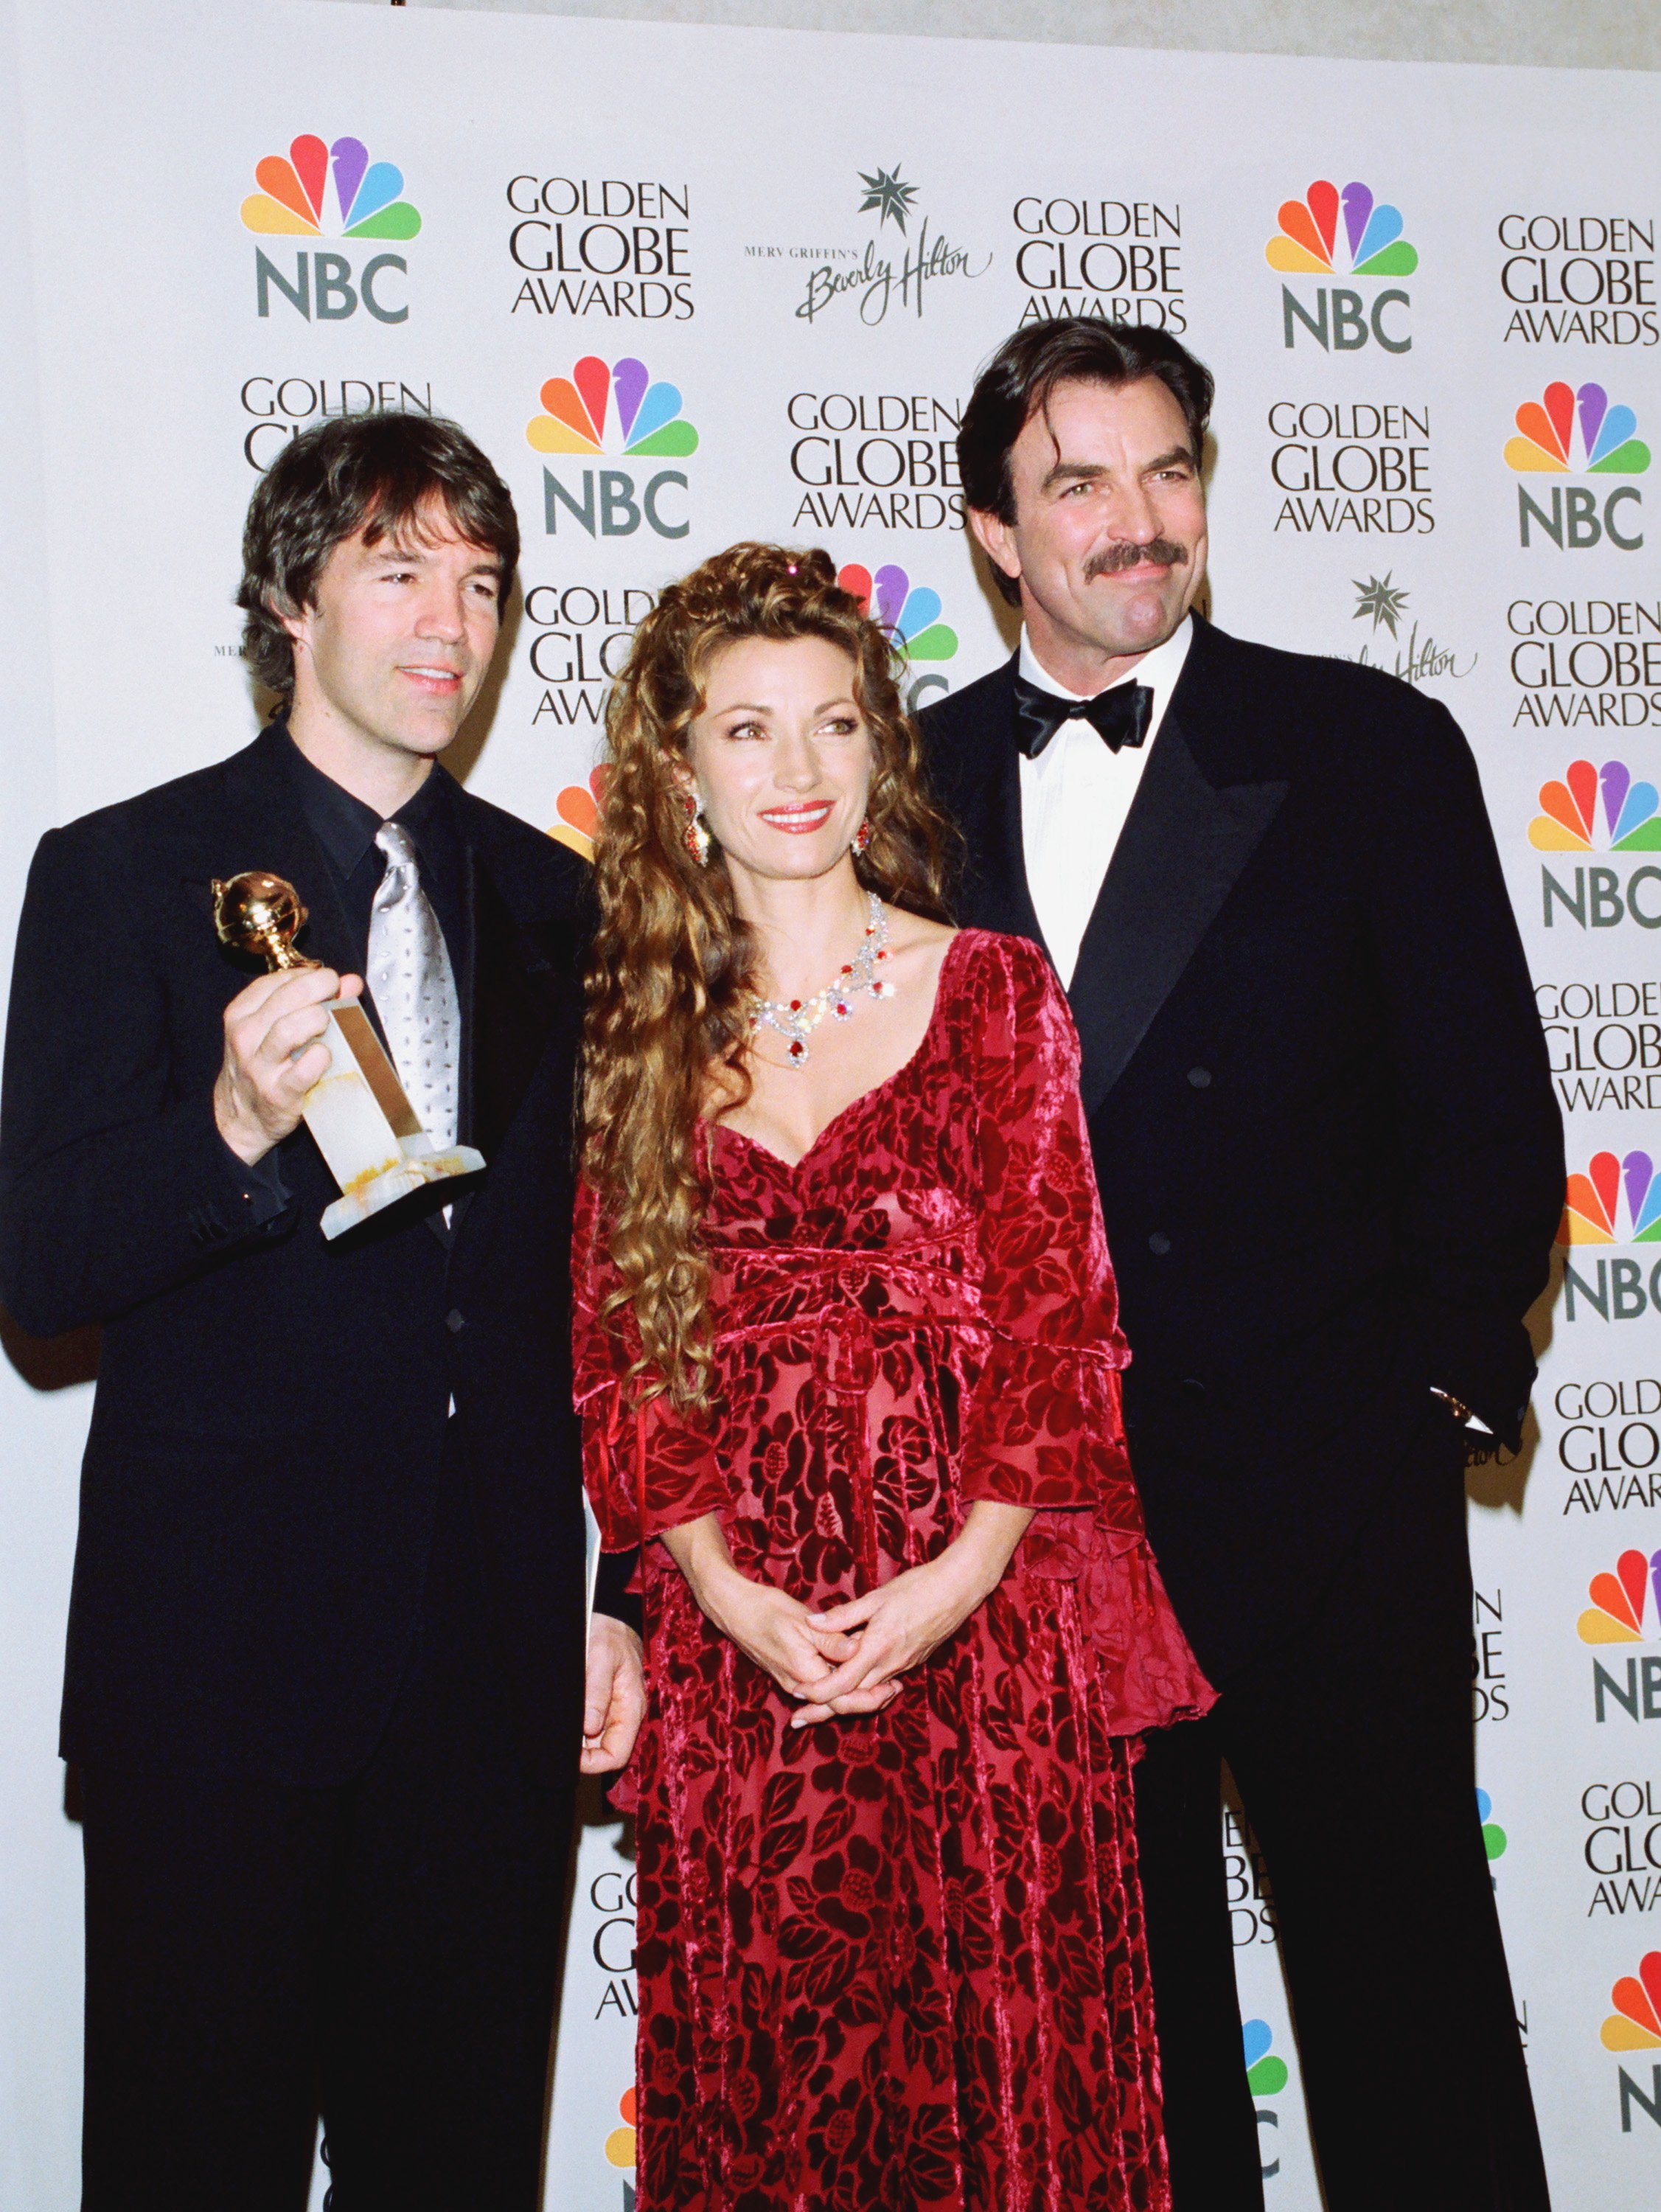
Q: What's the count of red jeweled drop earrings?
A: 2